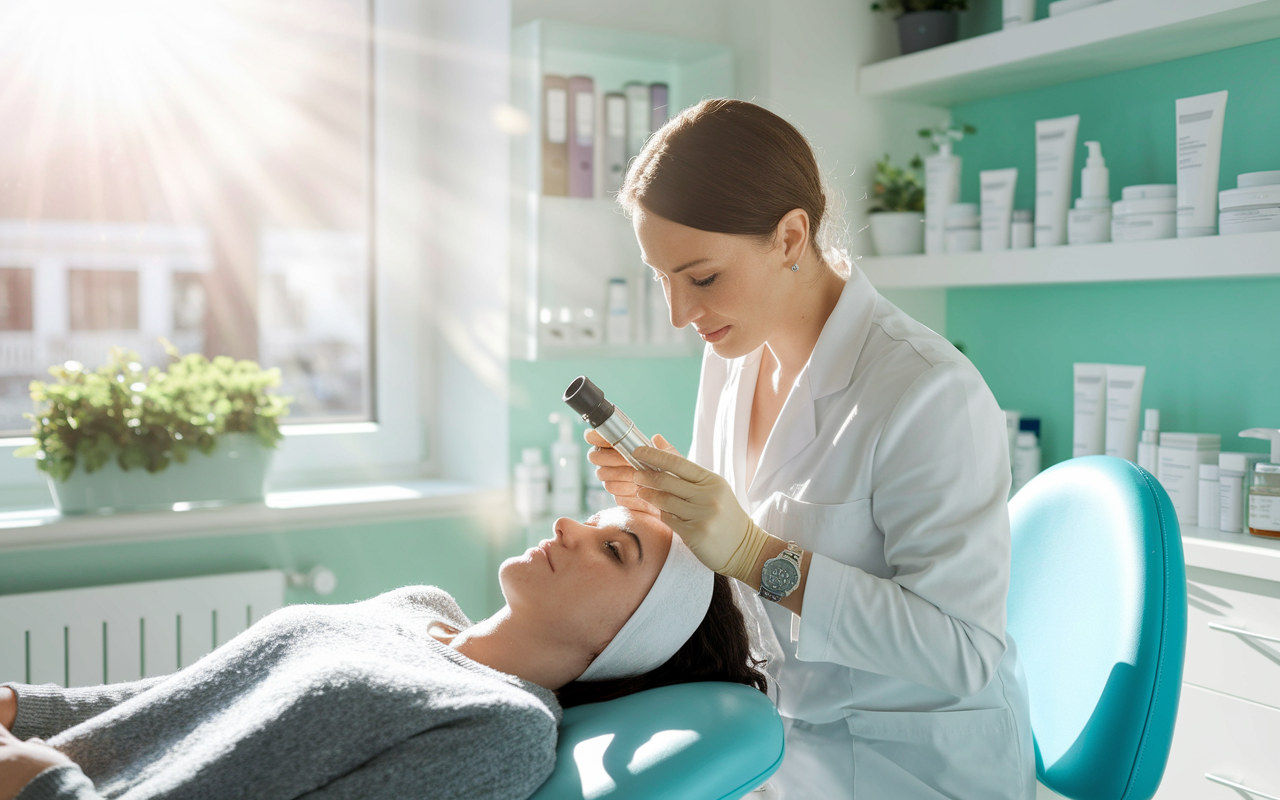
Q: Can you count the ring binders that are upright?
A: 5